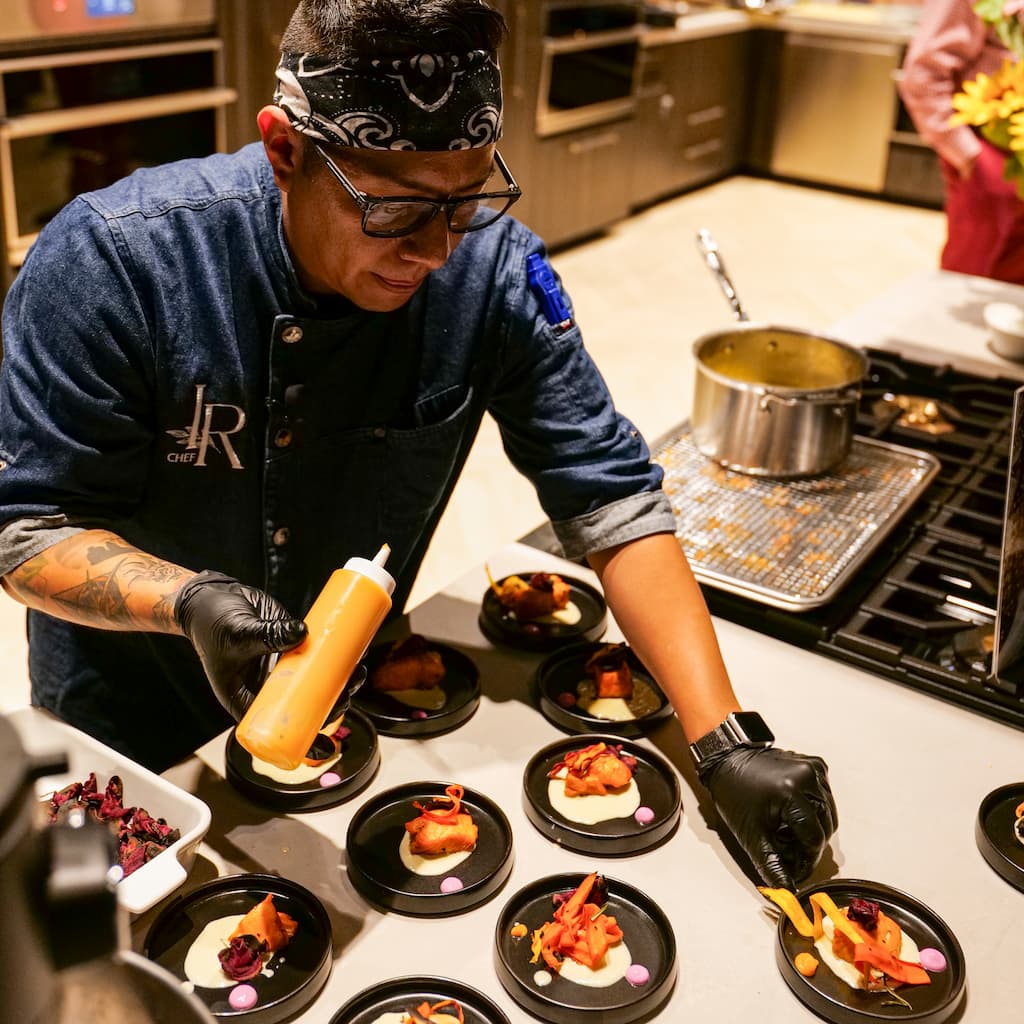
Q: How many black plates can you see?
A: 11